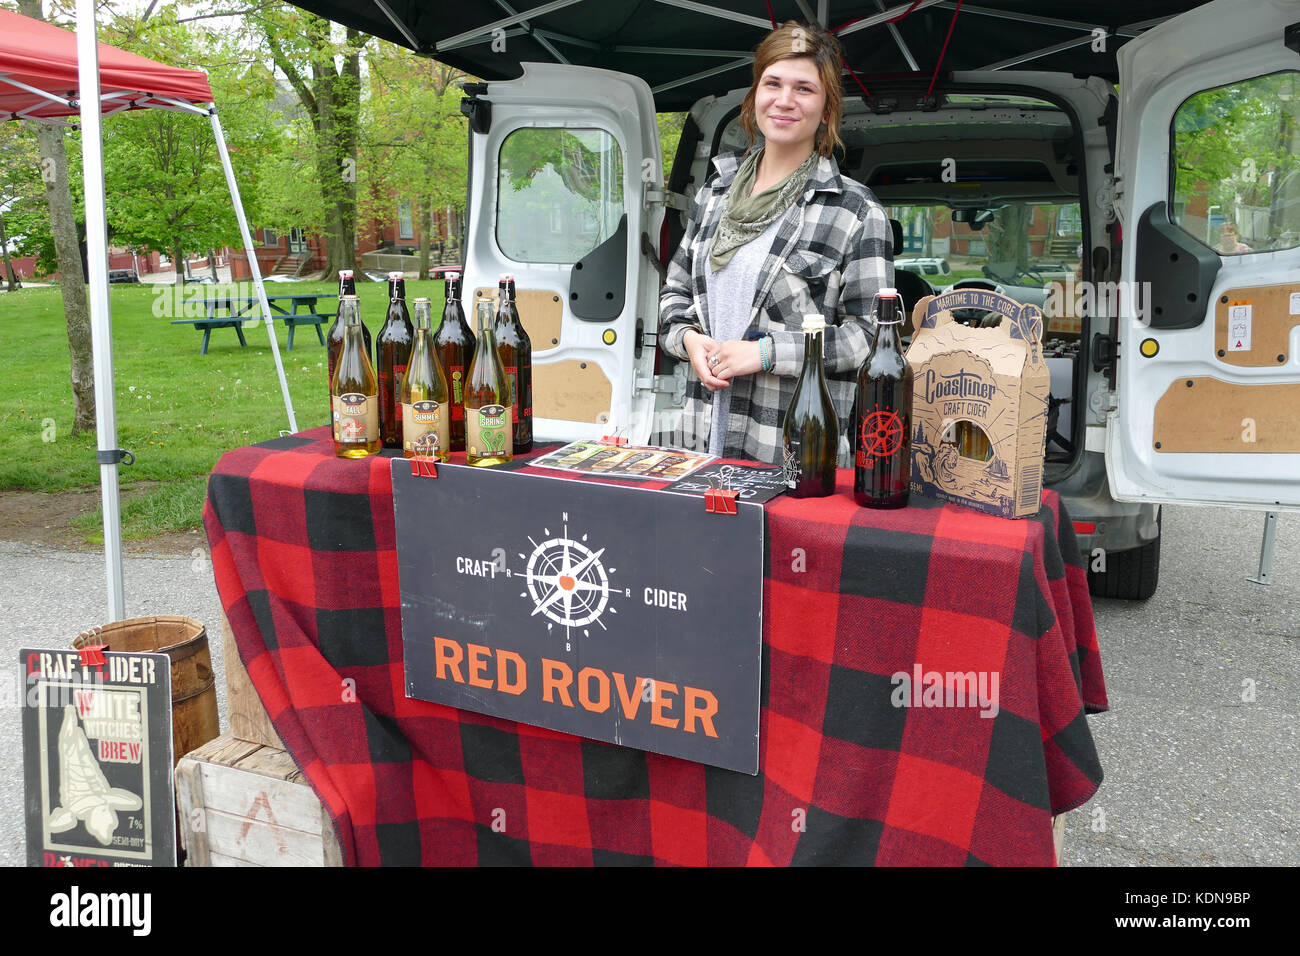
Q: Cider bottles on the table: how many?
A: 9